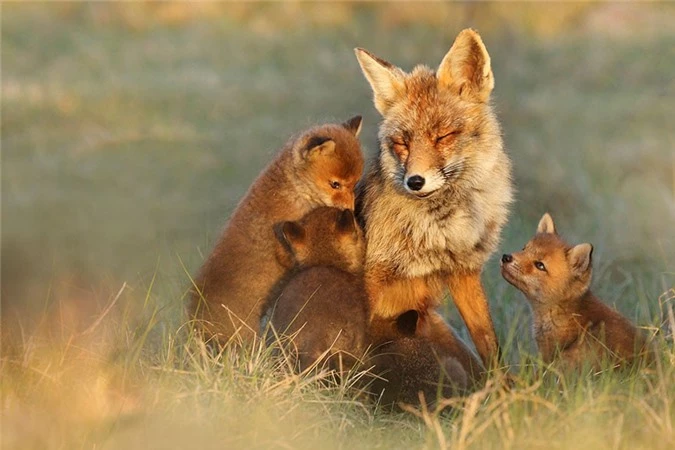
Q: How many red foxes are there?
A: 5